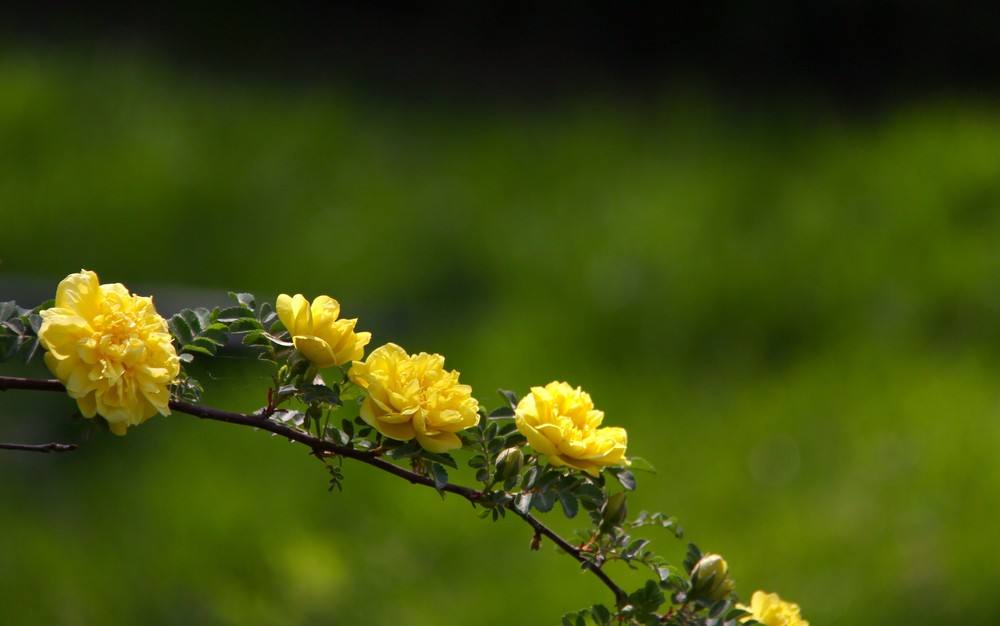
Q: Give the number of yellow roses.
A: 5